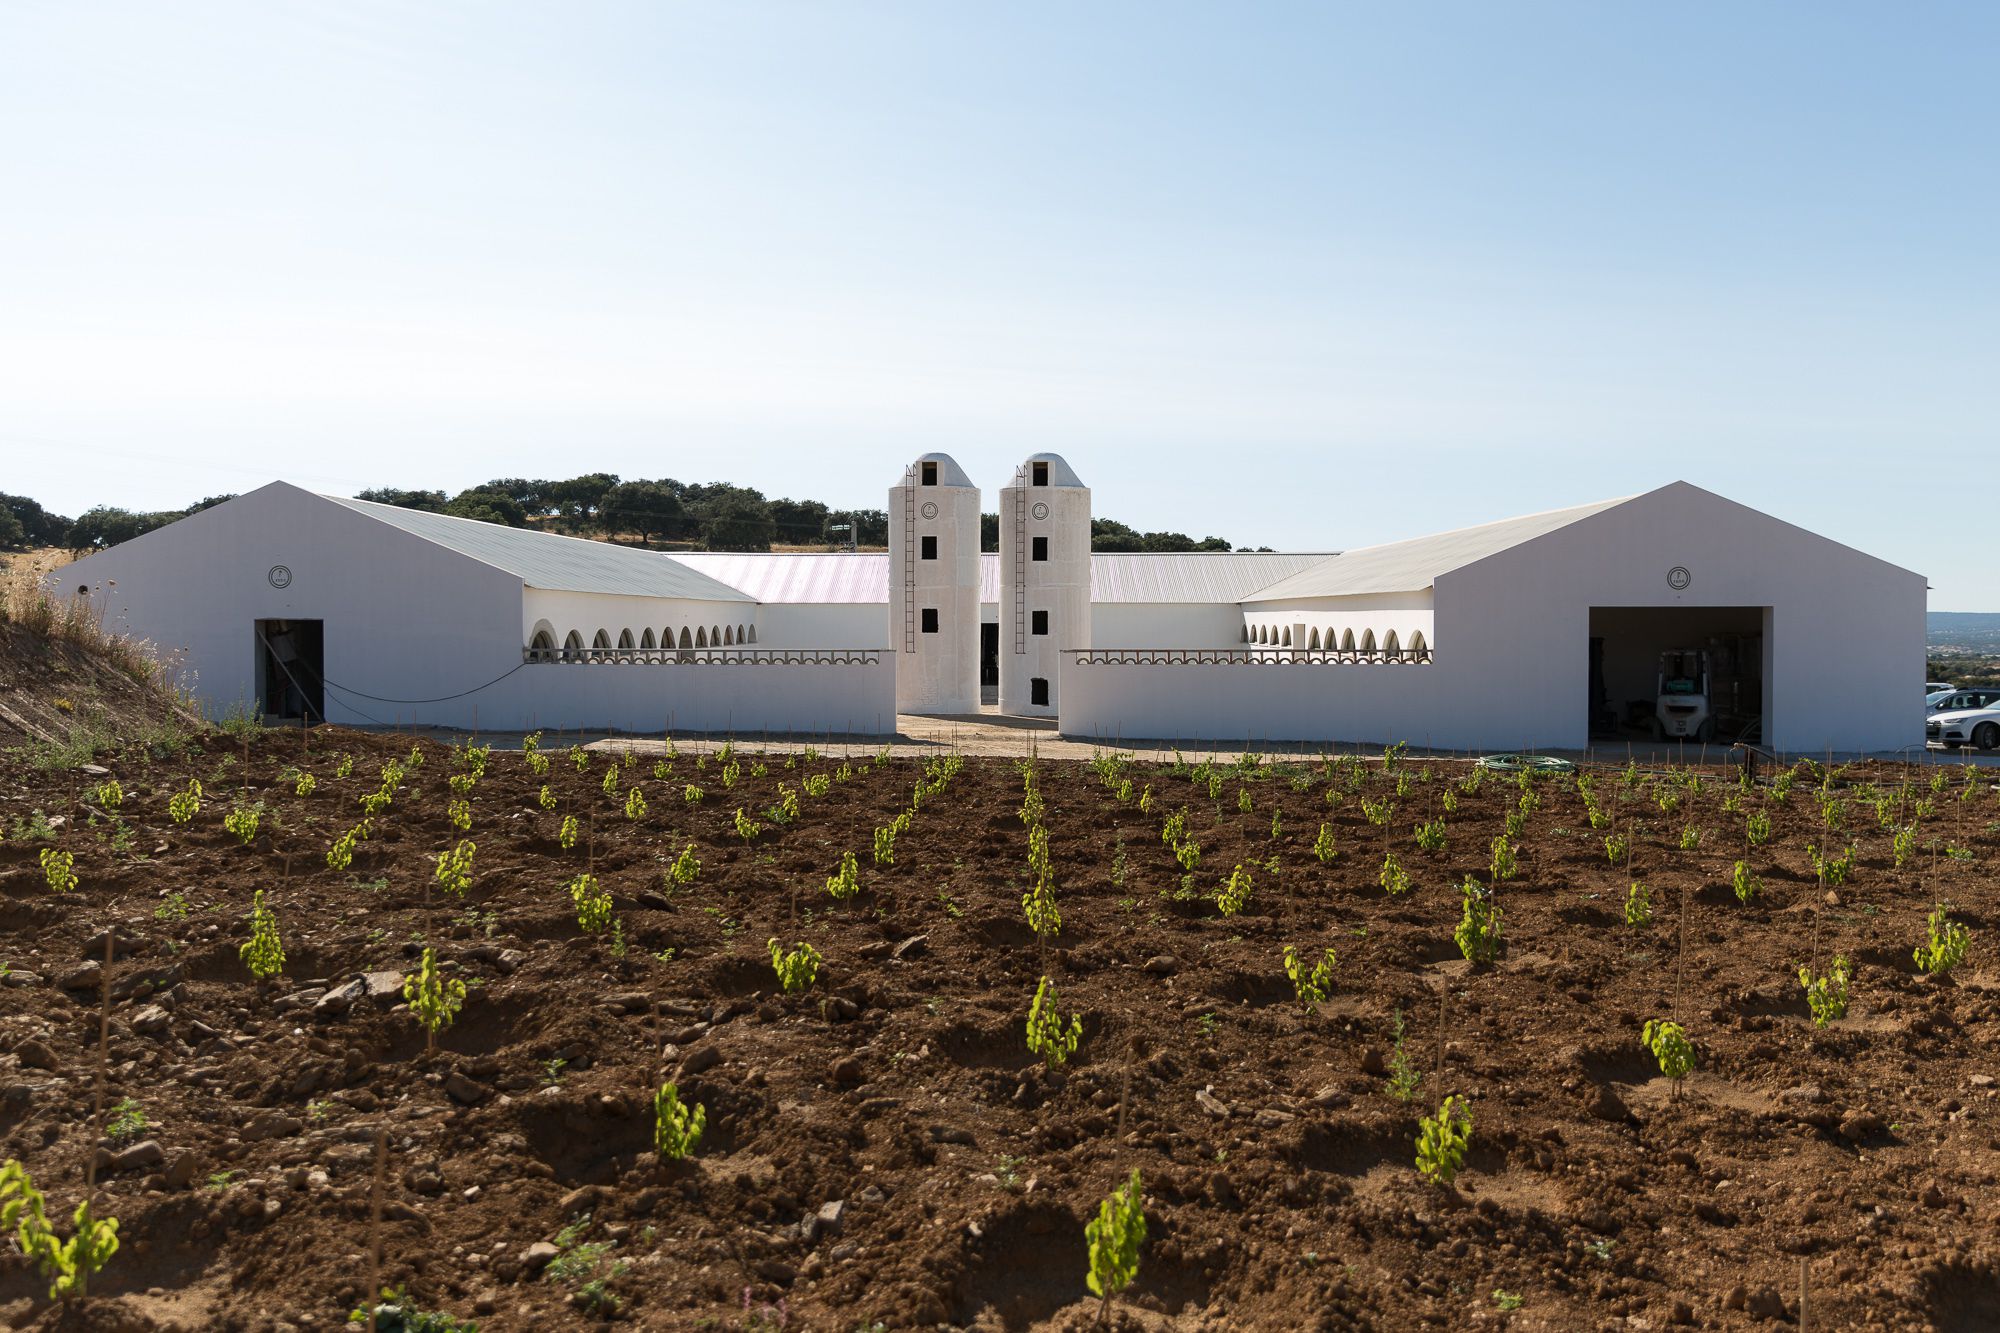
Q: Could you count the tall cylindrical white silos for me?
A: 2